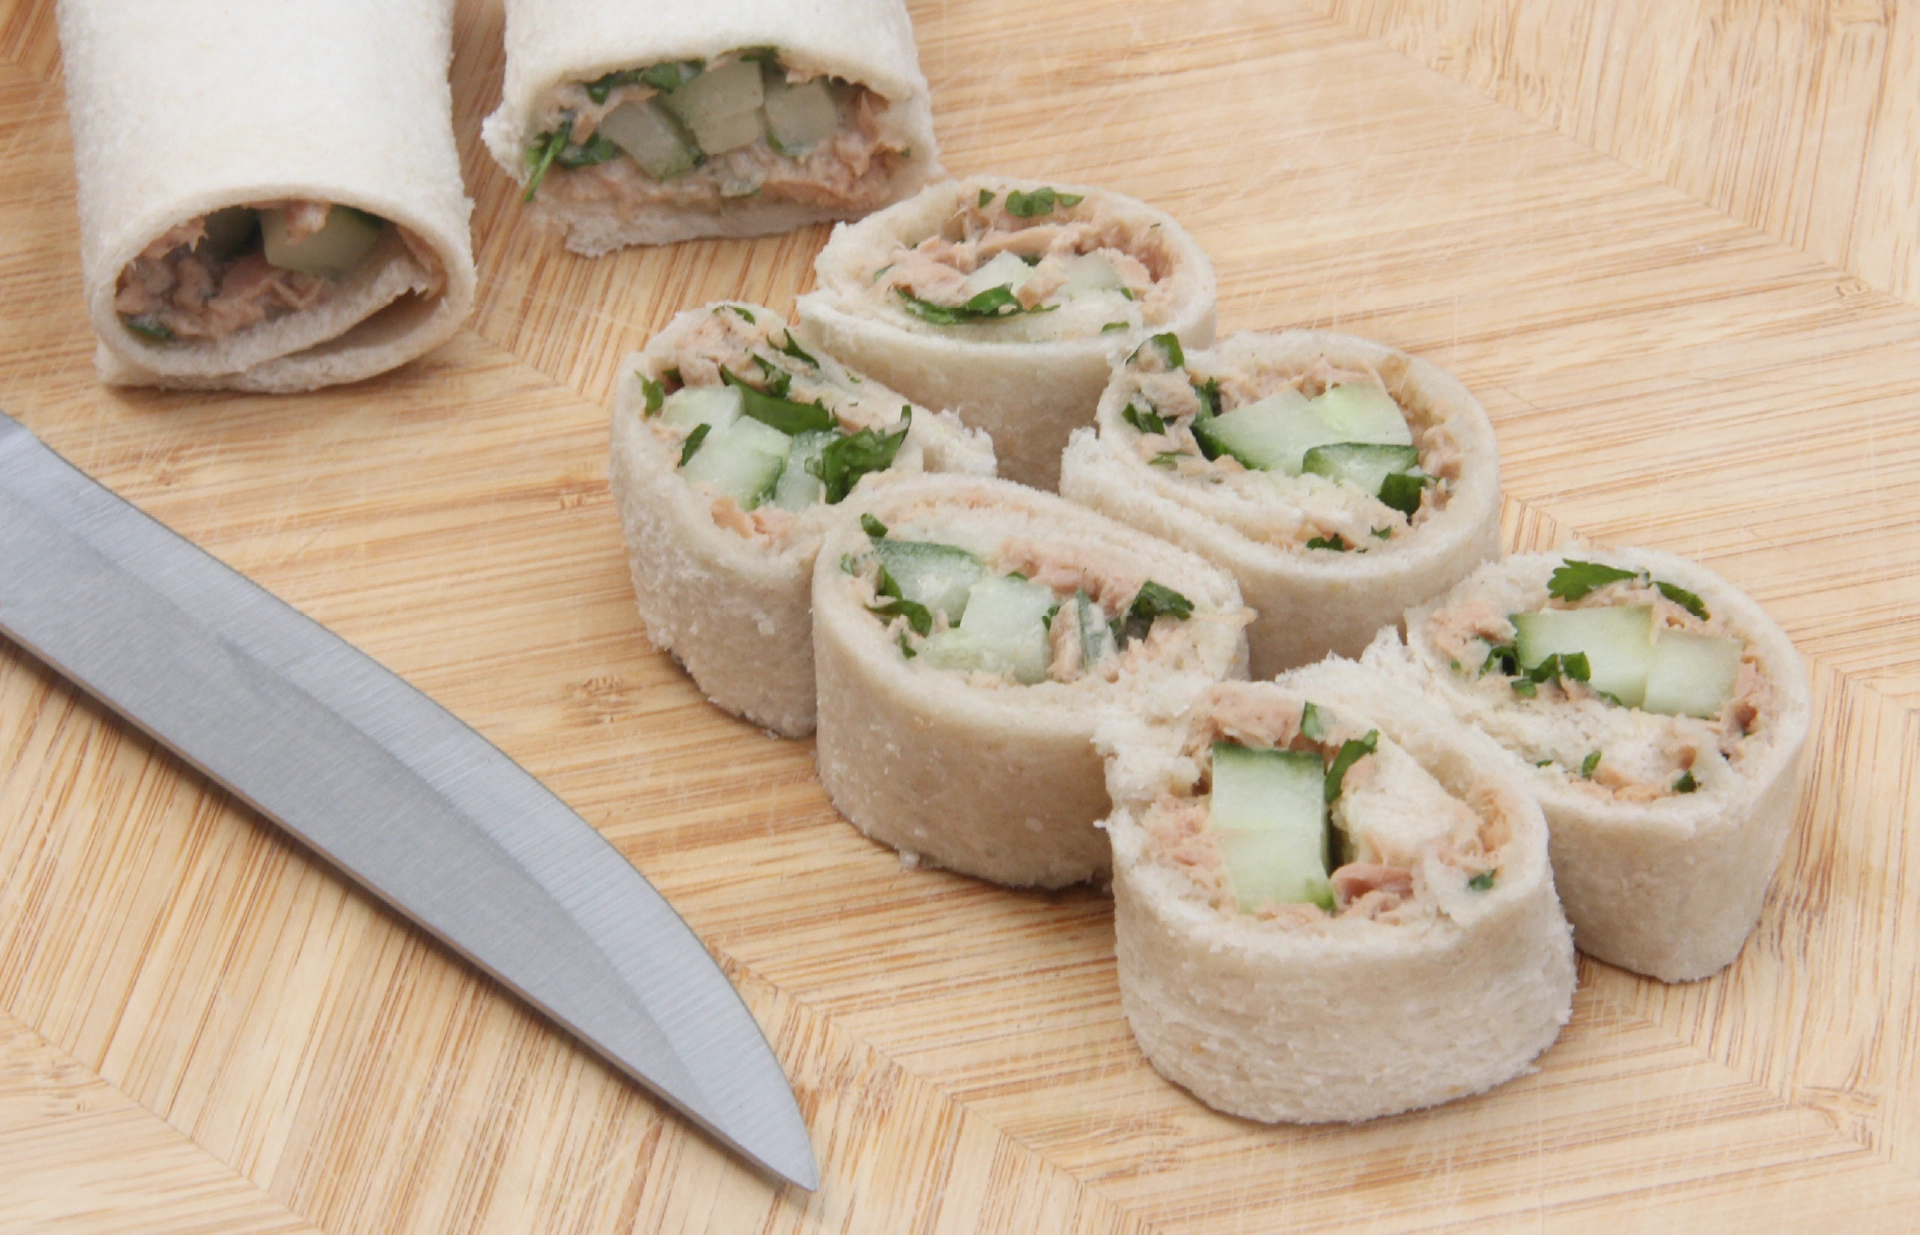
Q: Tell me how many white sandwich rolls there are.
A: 8